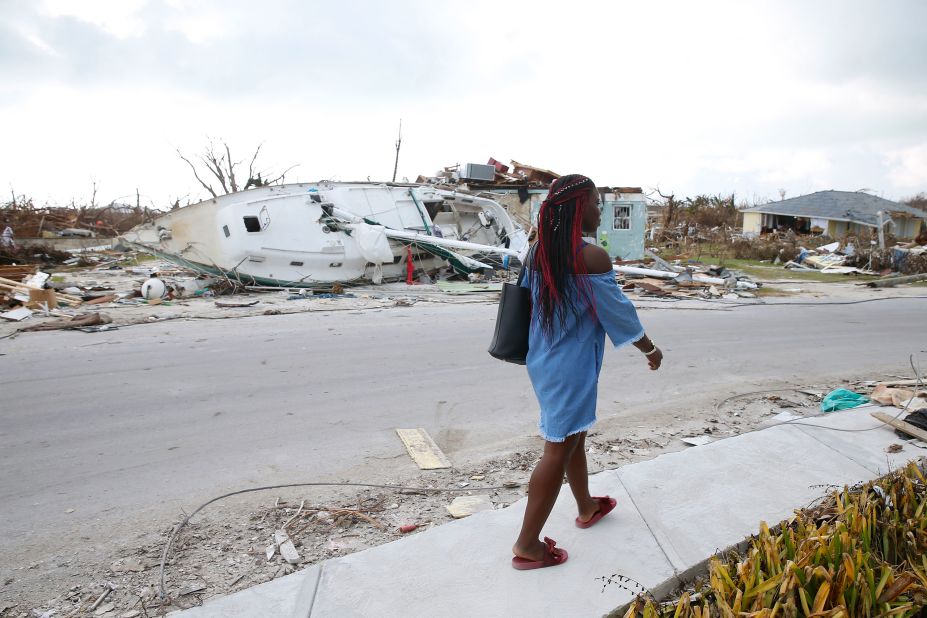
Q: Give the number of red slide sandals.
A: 2